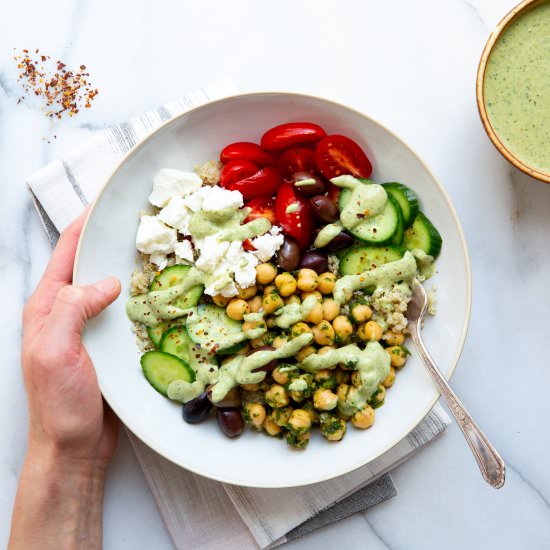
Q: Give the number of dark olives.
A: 9